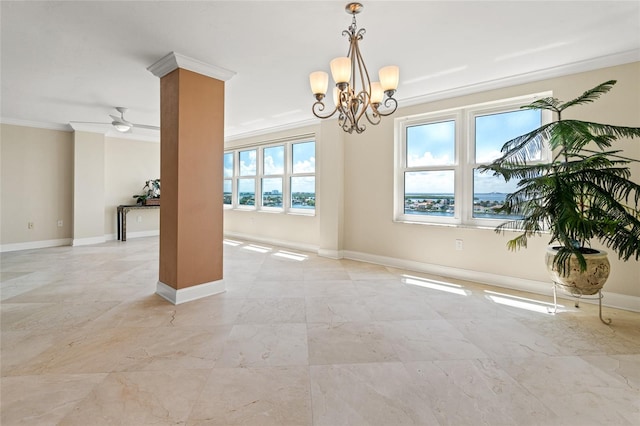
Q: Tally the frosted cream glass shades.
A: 5